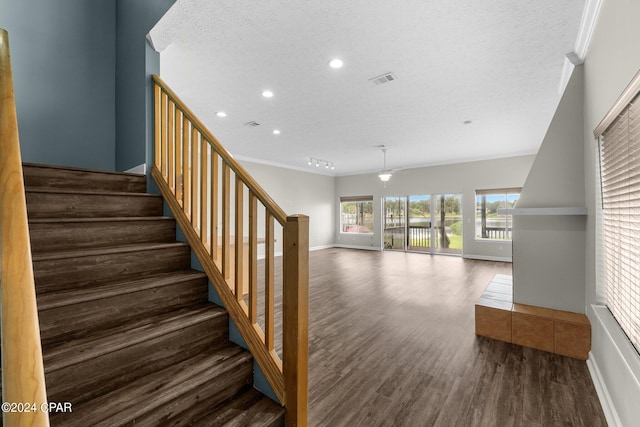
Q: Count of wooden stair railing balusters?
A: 12